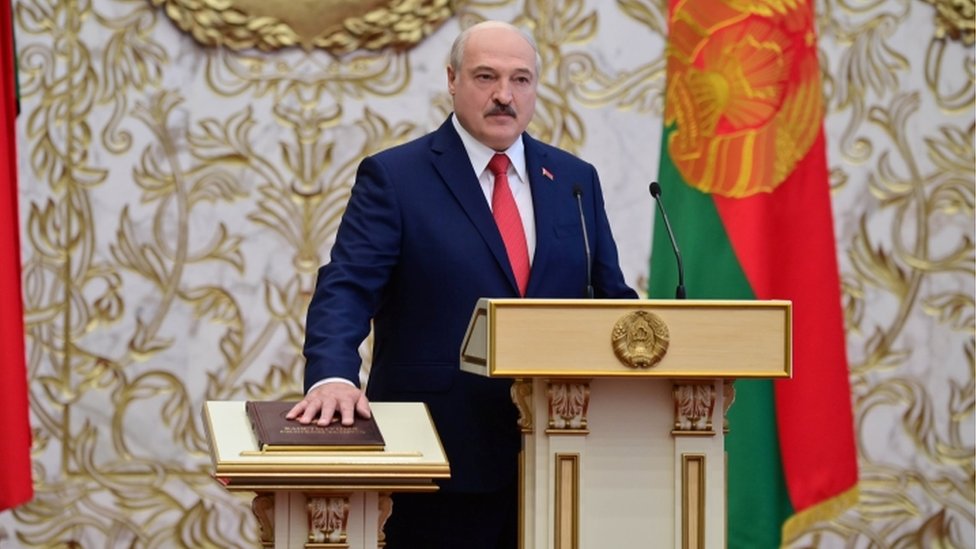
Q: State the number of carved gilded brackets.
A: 7